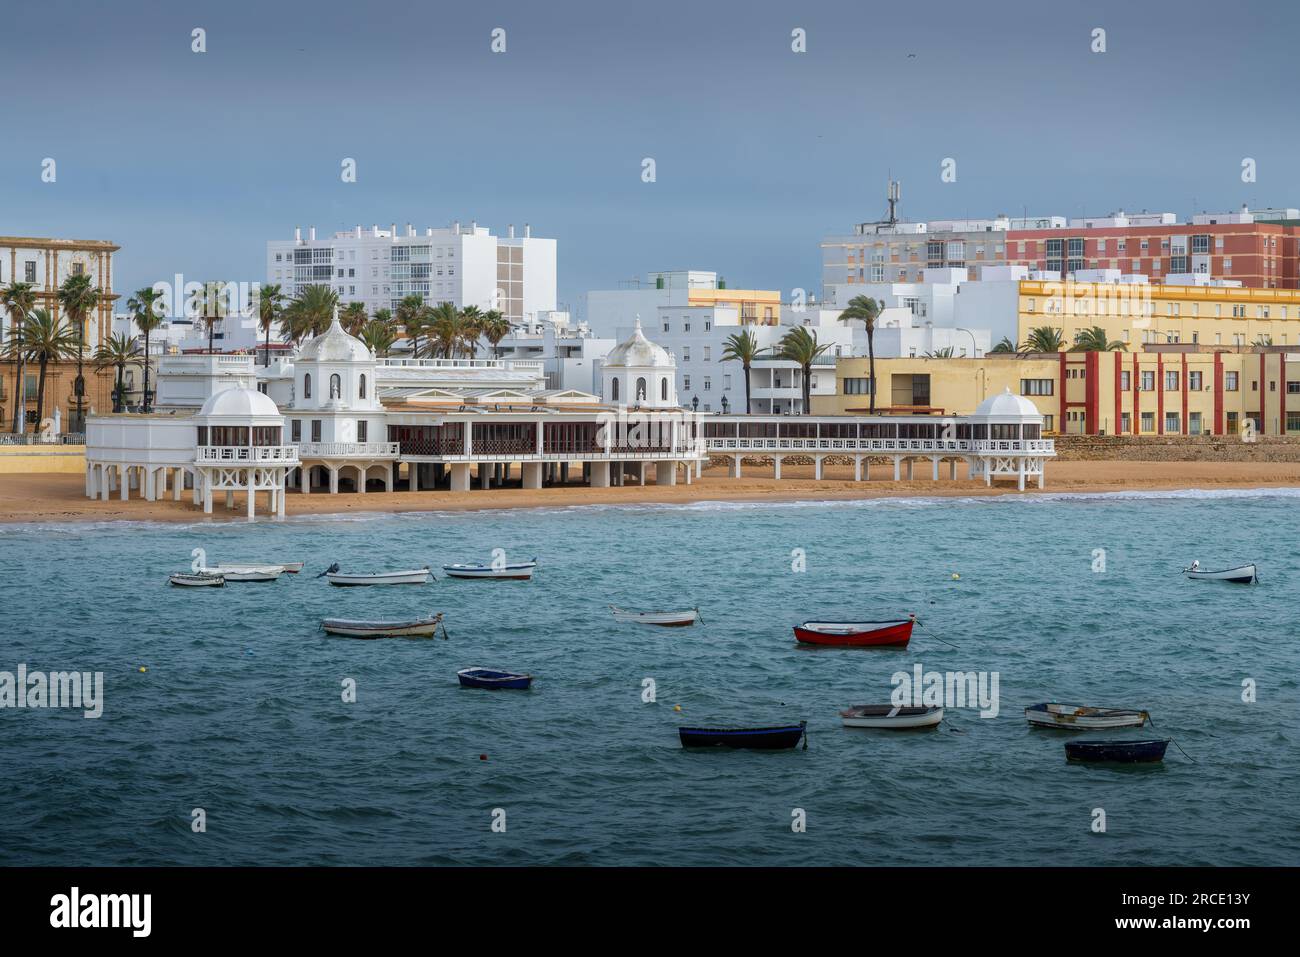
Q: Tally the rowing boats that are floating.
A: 14